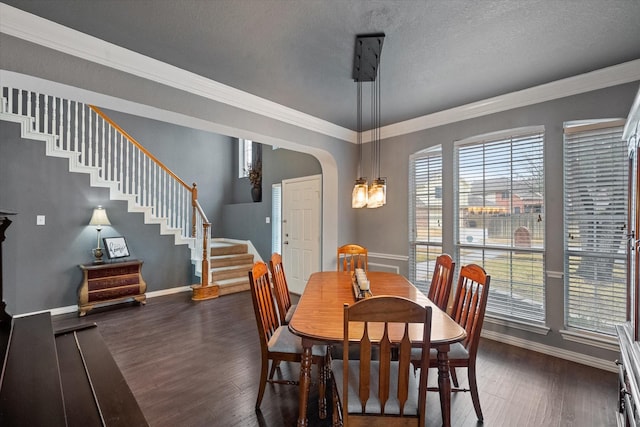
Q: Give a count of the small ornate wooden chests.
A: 1